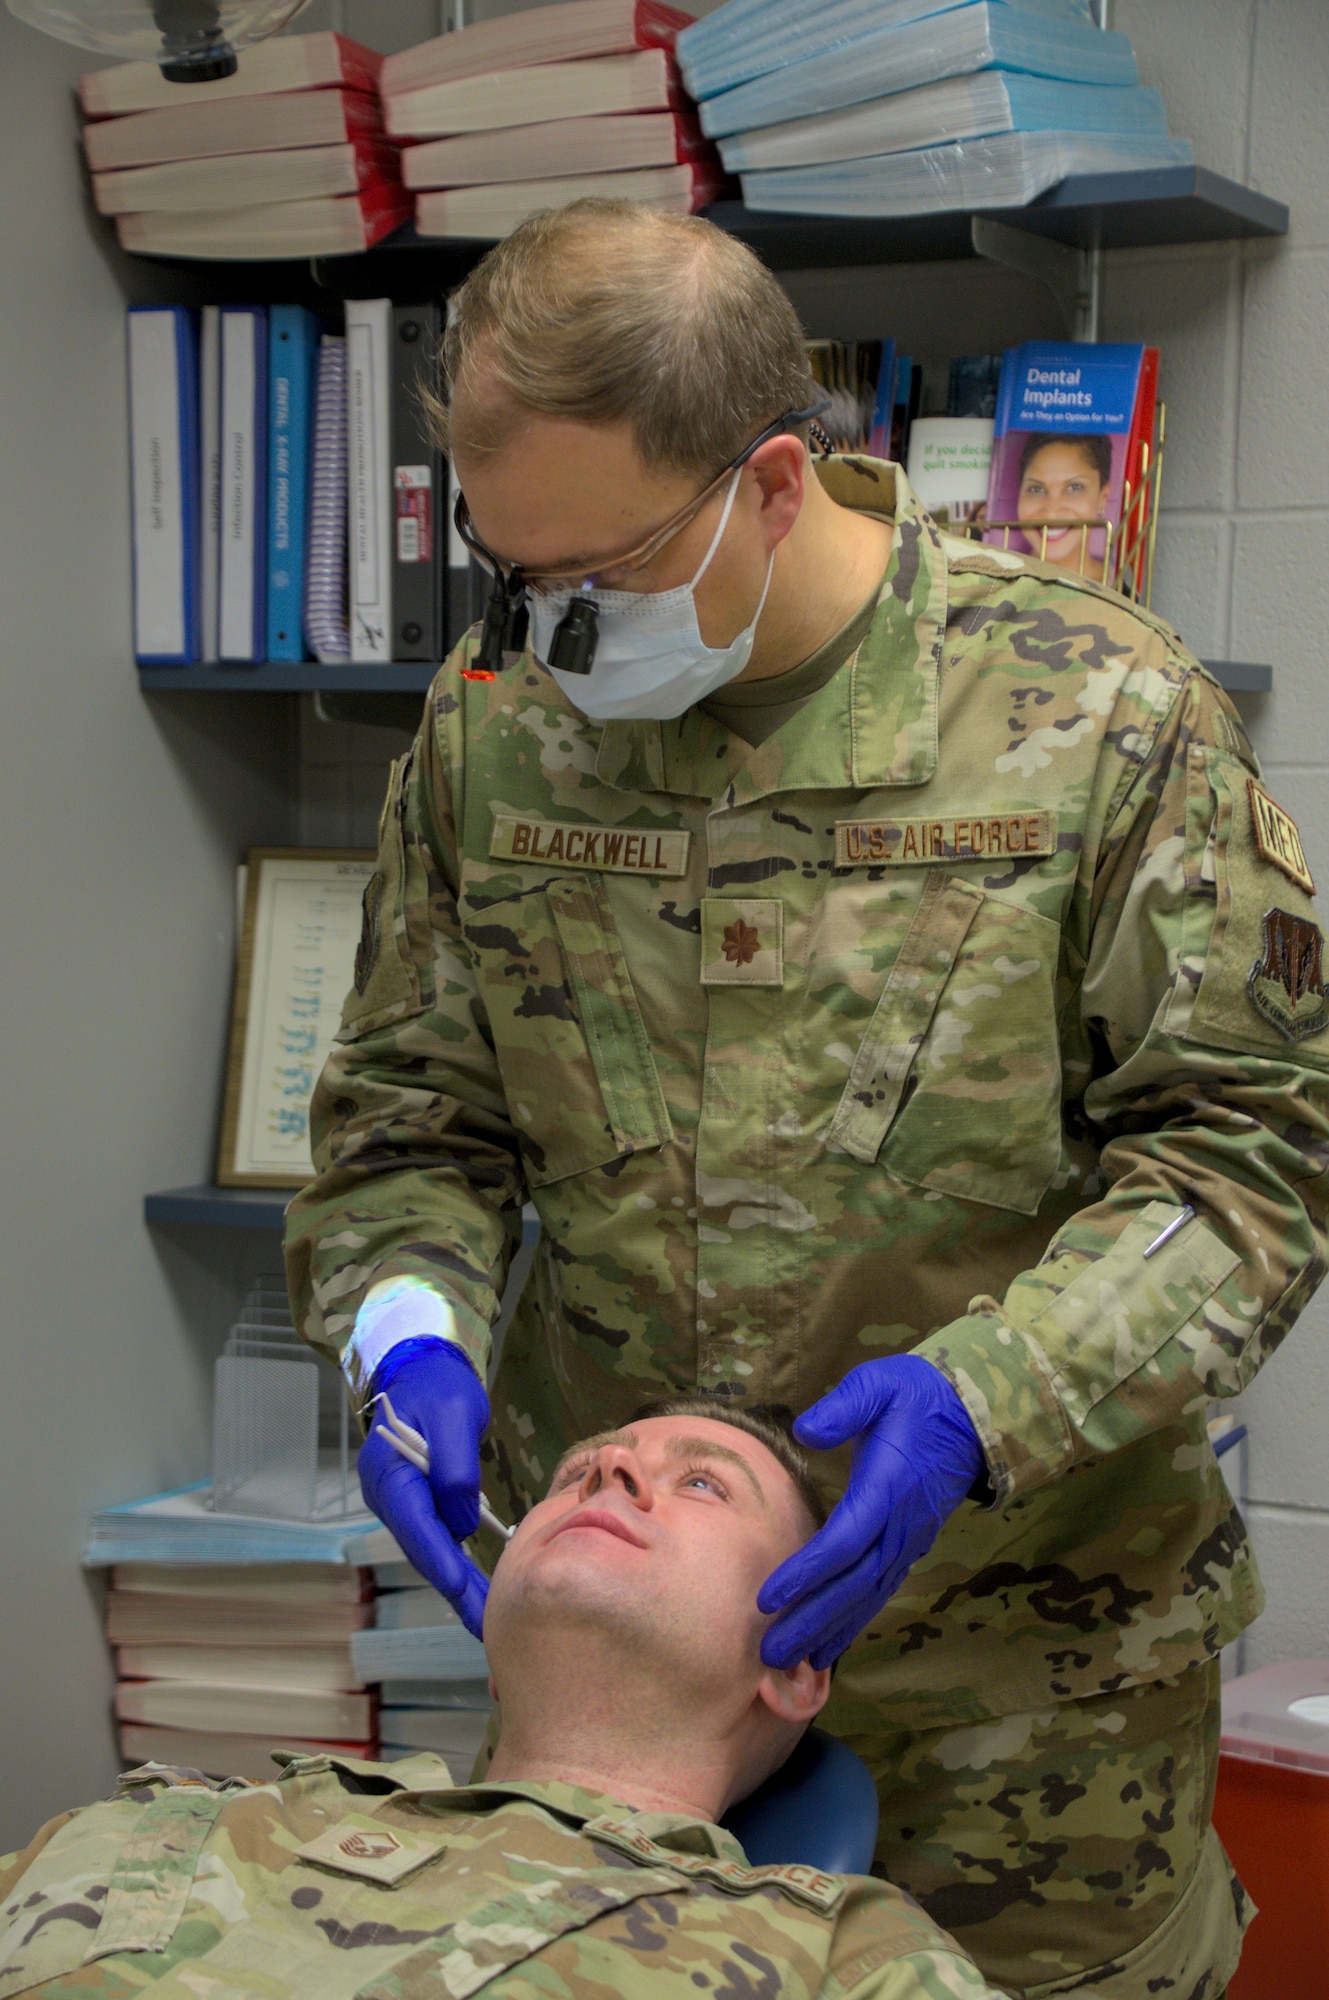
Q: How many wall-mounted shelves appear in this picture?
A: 3